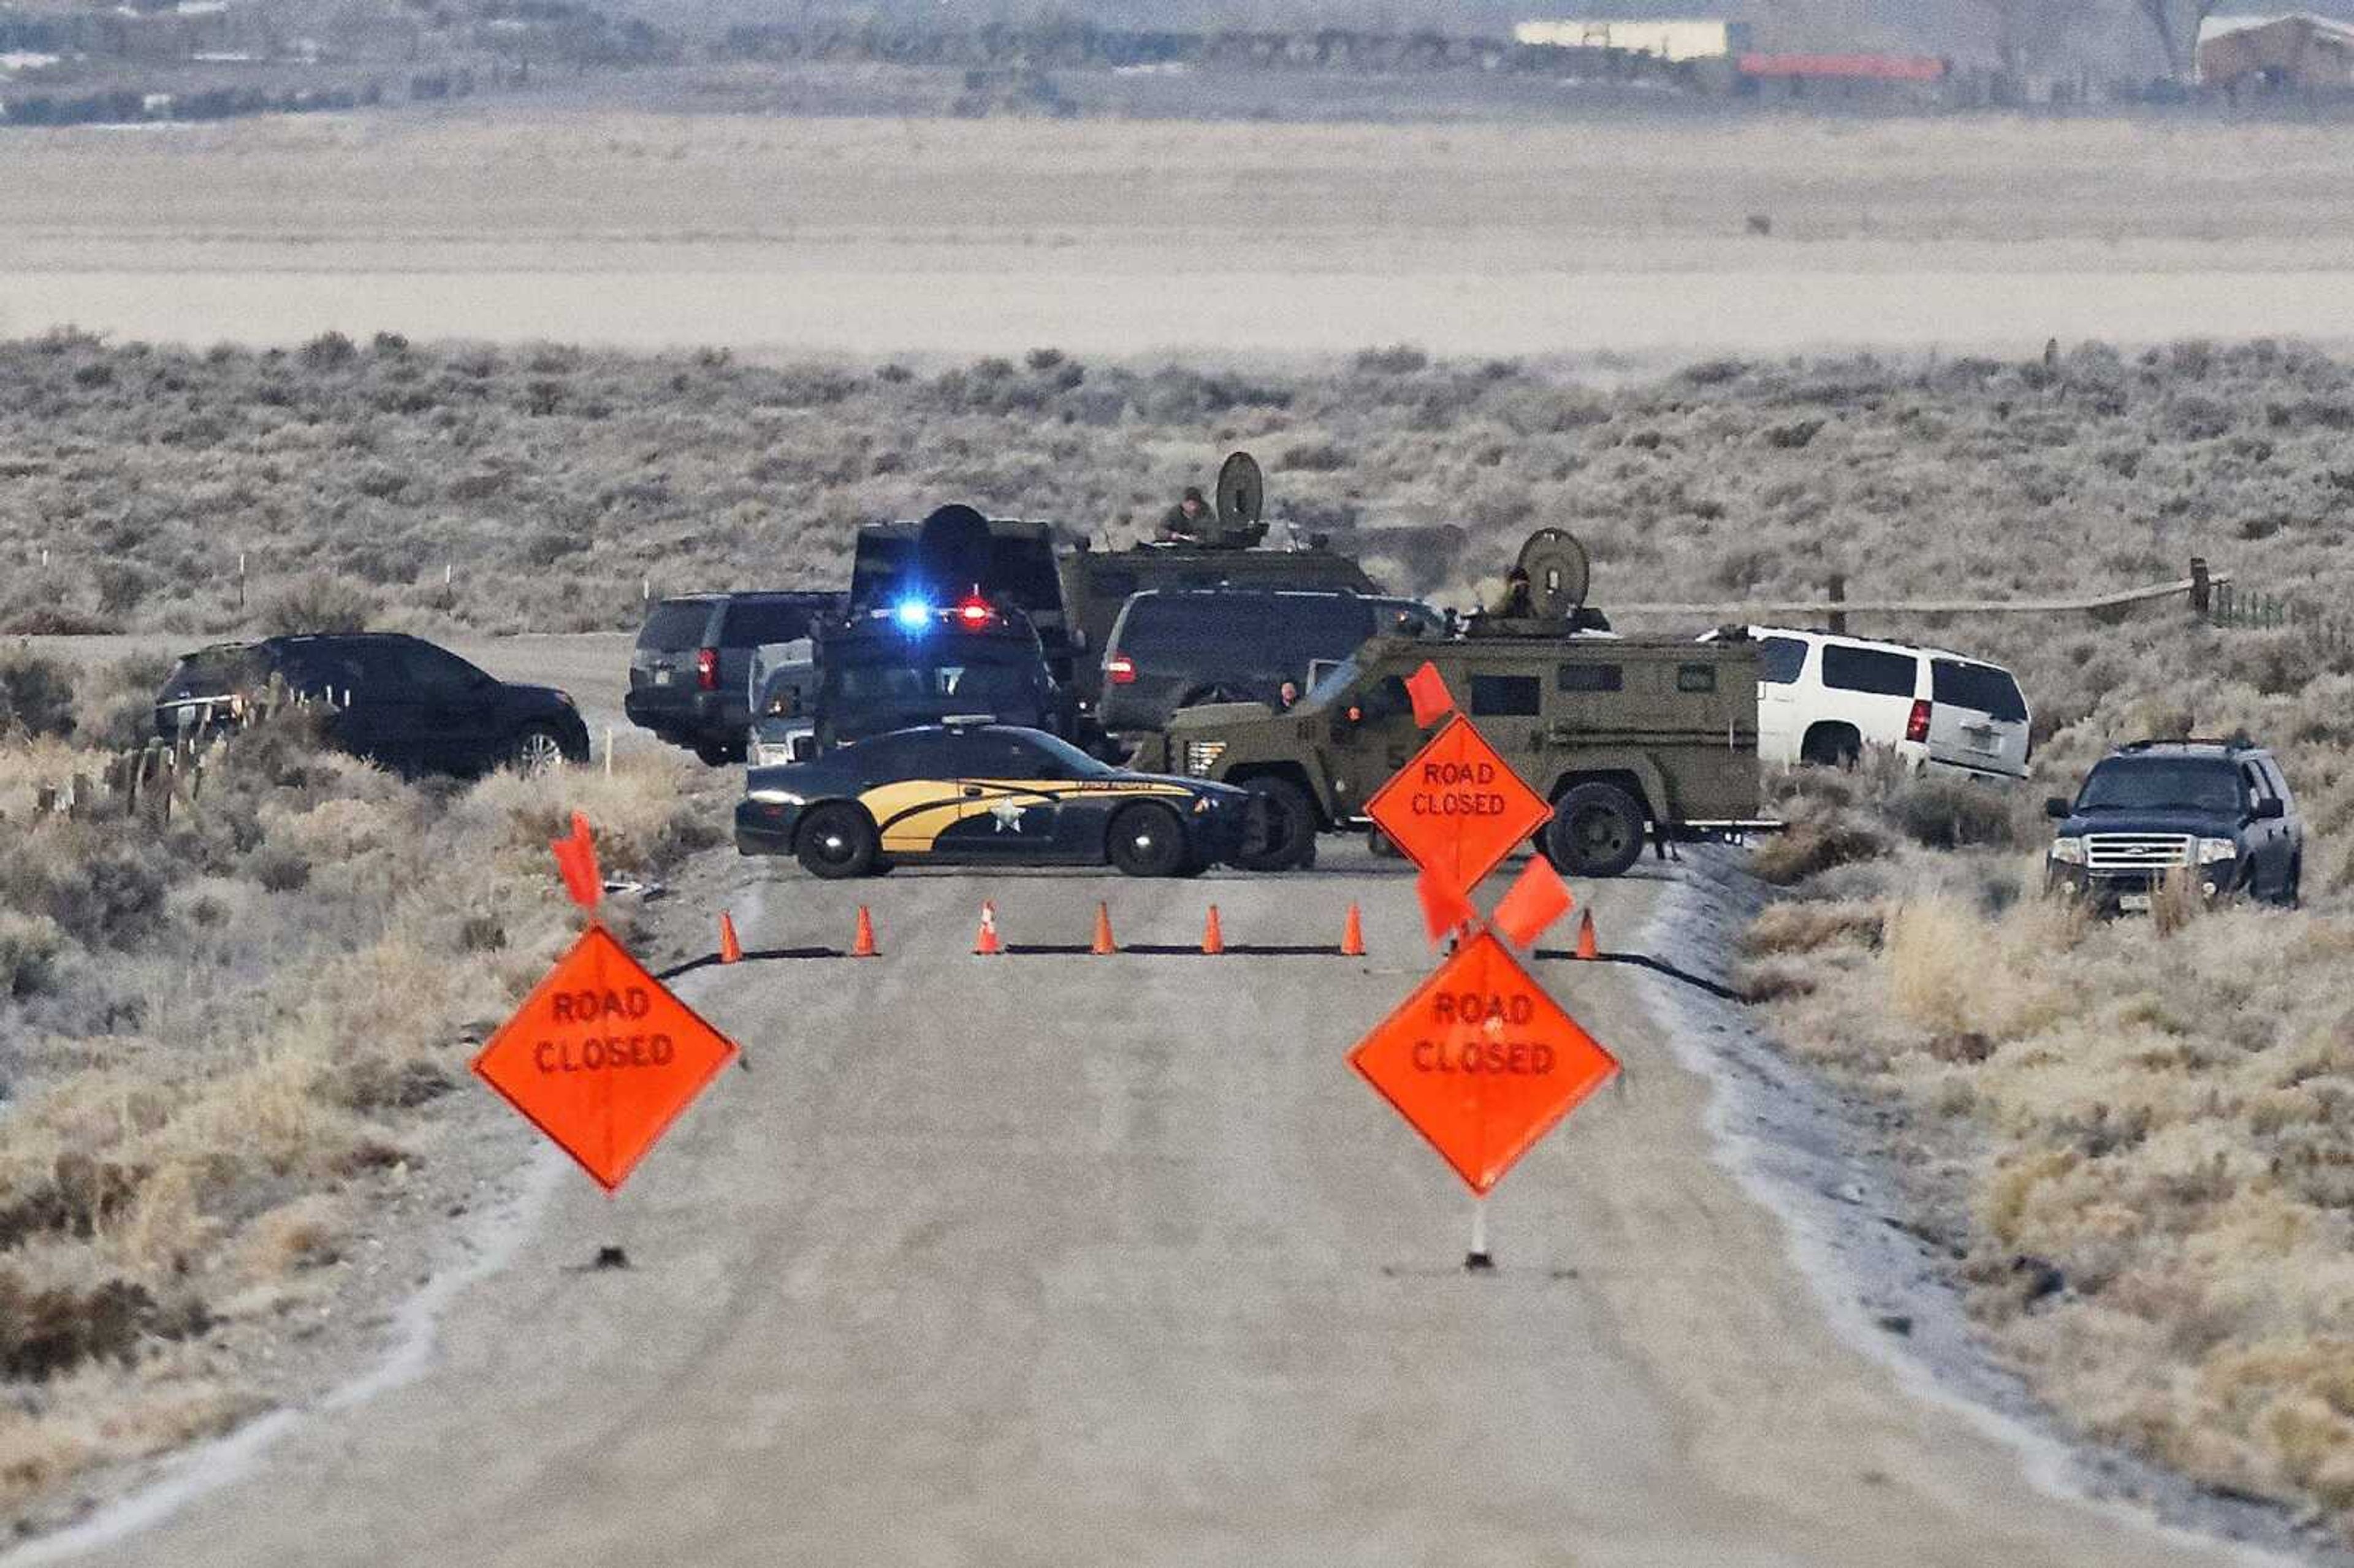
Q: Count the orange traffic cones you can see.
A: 7